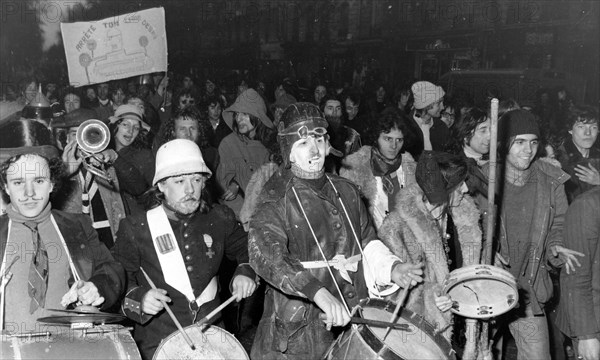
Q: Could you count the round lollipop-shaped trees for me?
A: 3